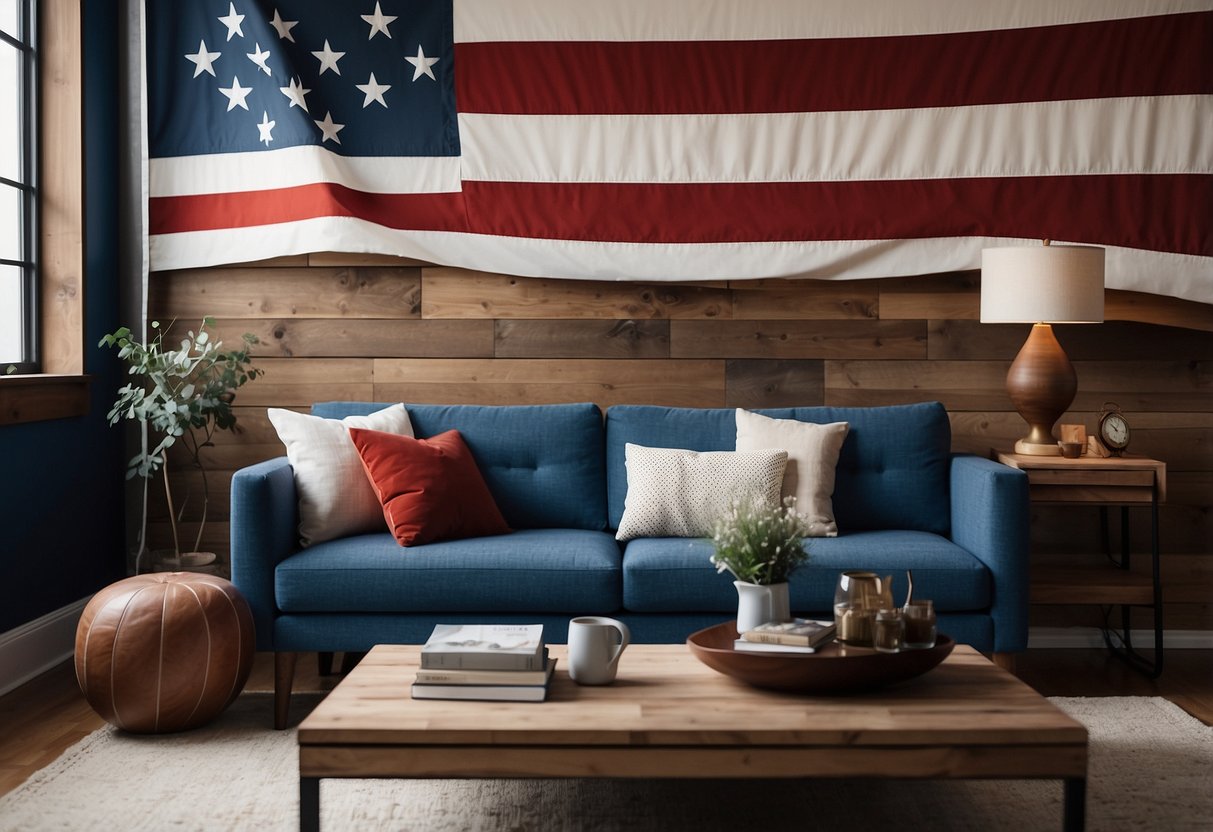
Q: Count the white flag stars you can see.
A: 12